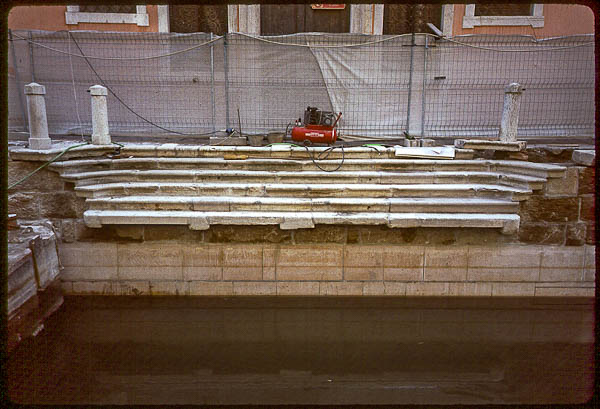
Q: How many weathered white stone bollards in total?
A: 3